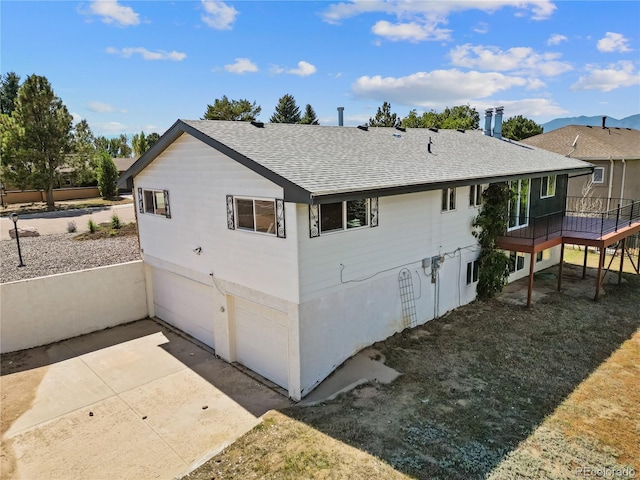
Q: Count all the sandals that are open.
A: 0